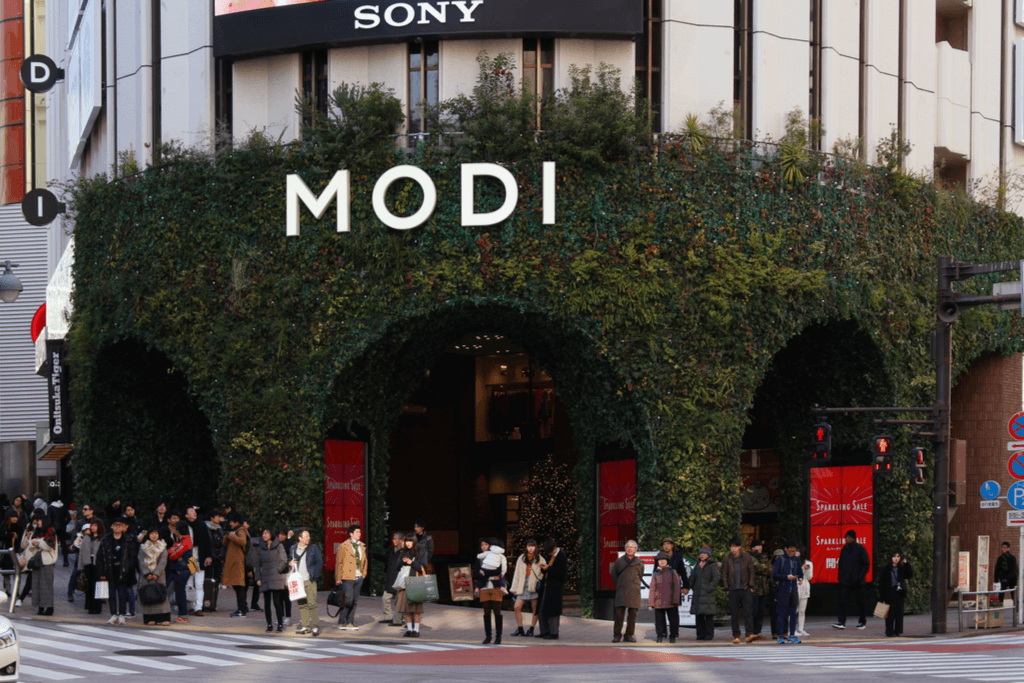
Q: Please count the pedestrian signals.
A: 3